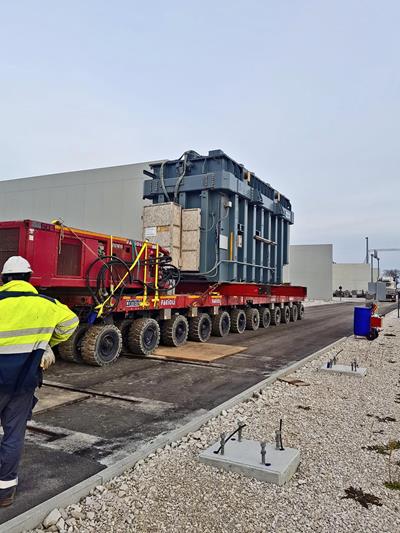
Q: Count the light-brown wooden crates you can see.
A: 2